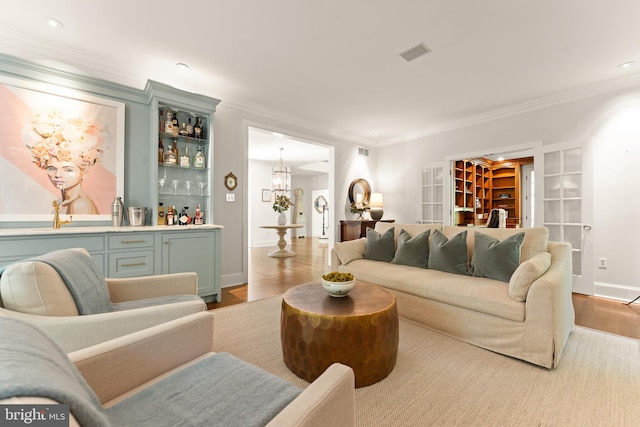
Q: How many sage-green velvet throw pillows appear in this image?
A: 4